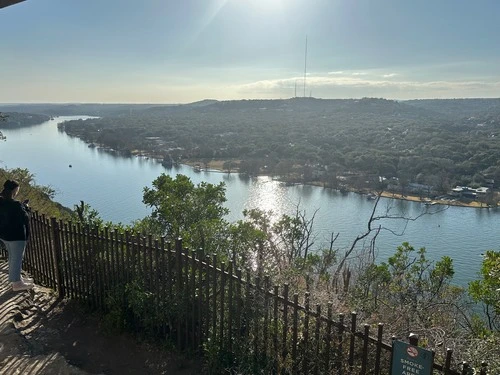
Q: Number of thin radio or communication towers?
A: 3